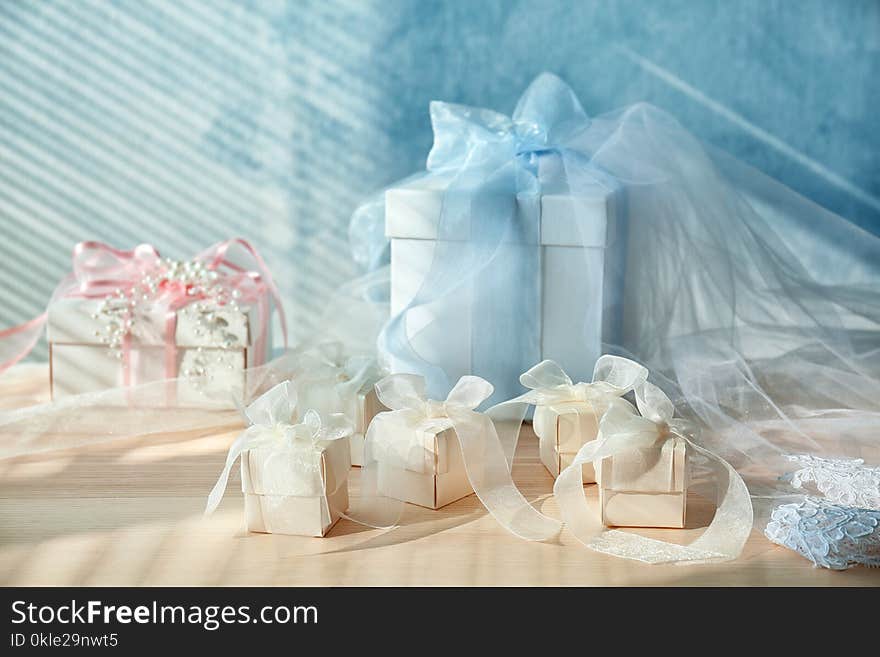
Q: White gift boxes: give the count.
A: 7